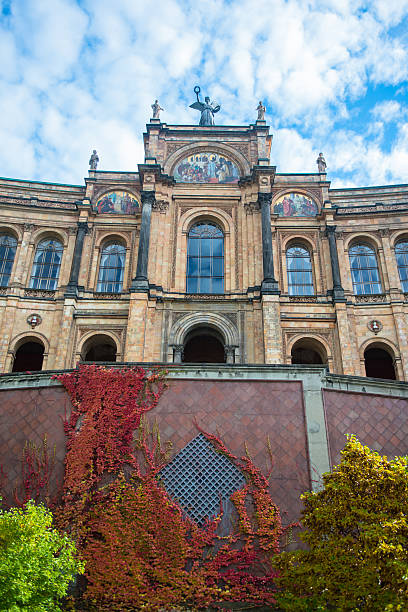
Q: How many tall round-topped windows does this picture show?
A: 7